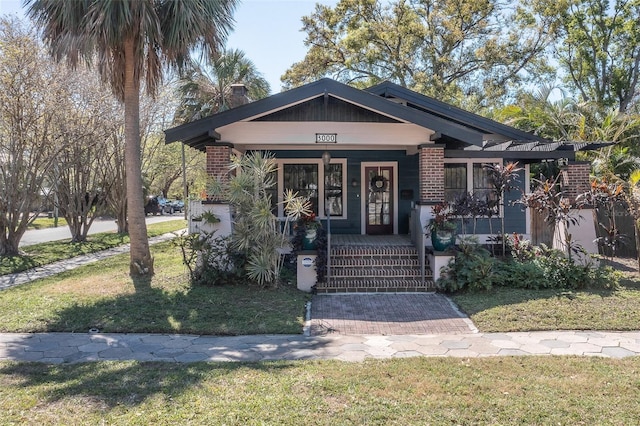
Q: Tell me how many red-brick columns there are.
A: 3